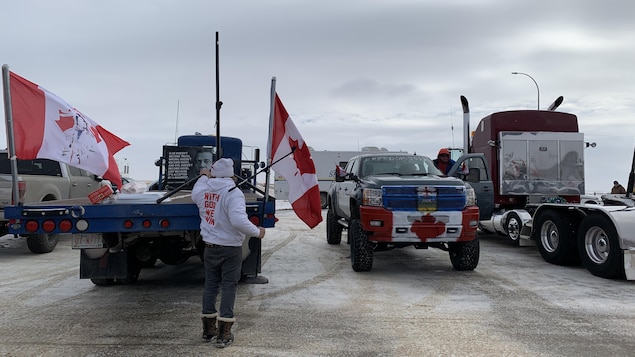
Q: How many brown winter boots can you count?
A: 2